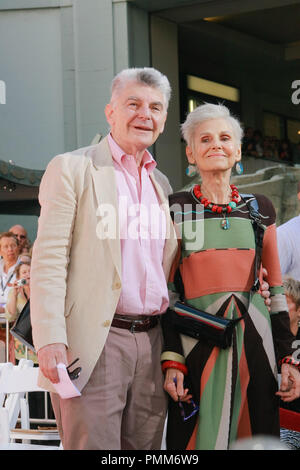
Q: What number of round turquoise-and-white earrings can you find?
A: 2